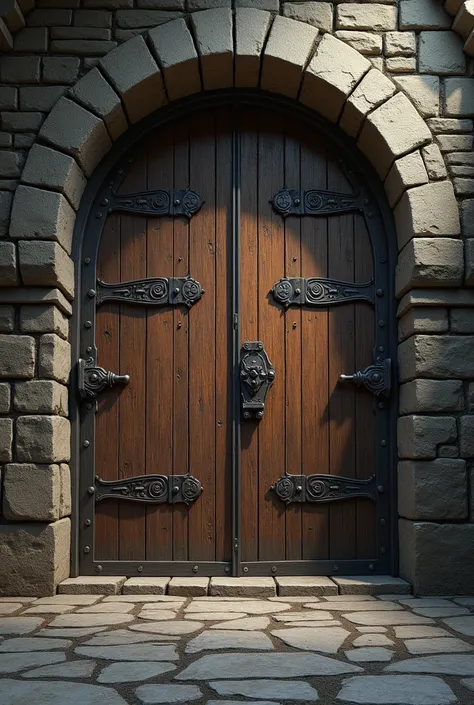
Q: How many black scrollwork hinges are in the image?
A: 6